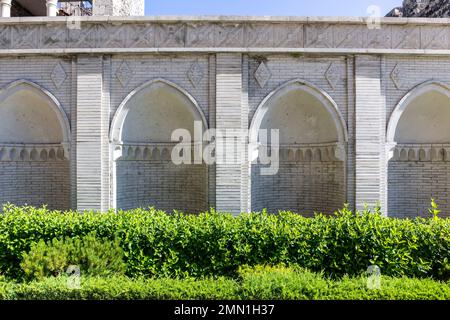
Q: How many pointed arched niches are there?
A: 4